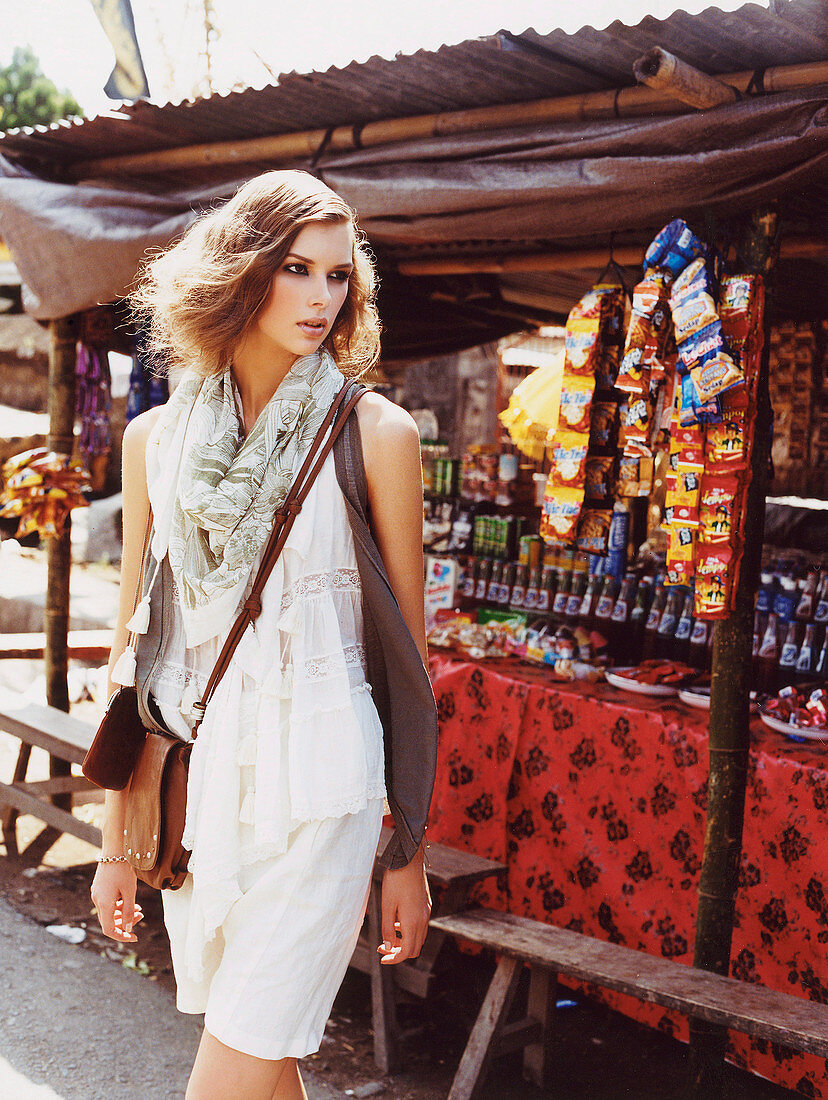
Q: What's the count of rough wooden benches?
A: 3